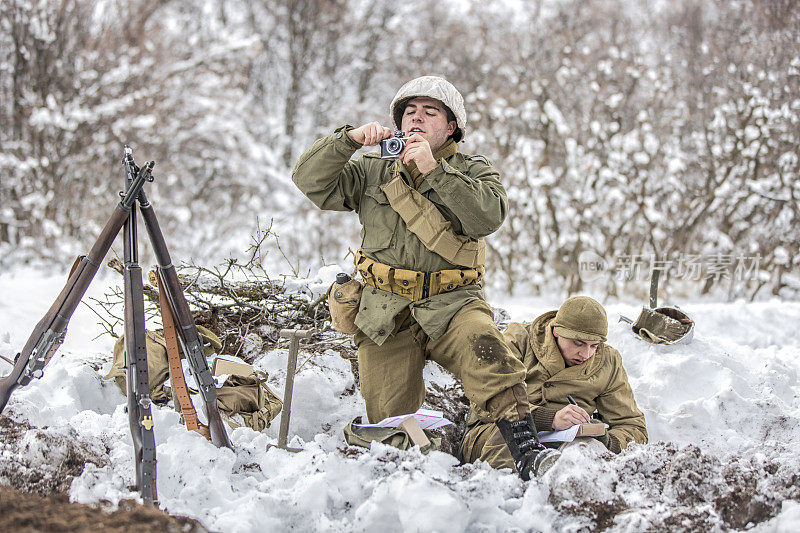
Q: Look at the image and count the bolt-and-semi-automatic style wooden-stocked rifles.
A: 3